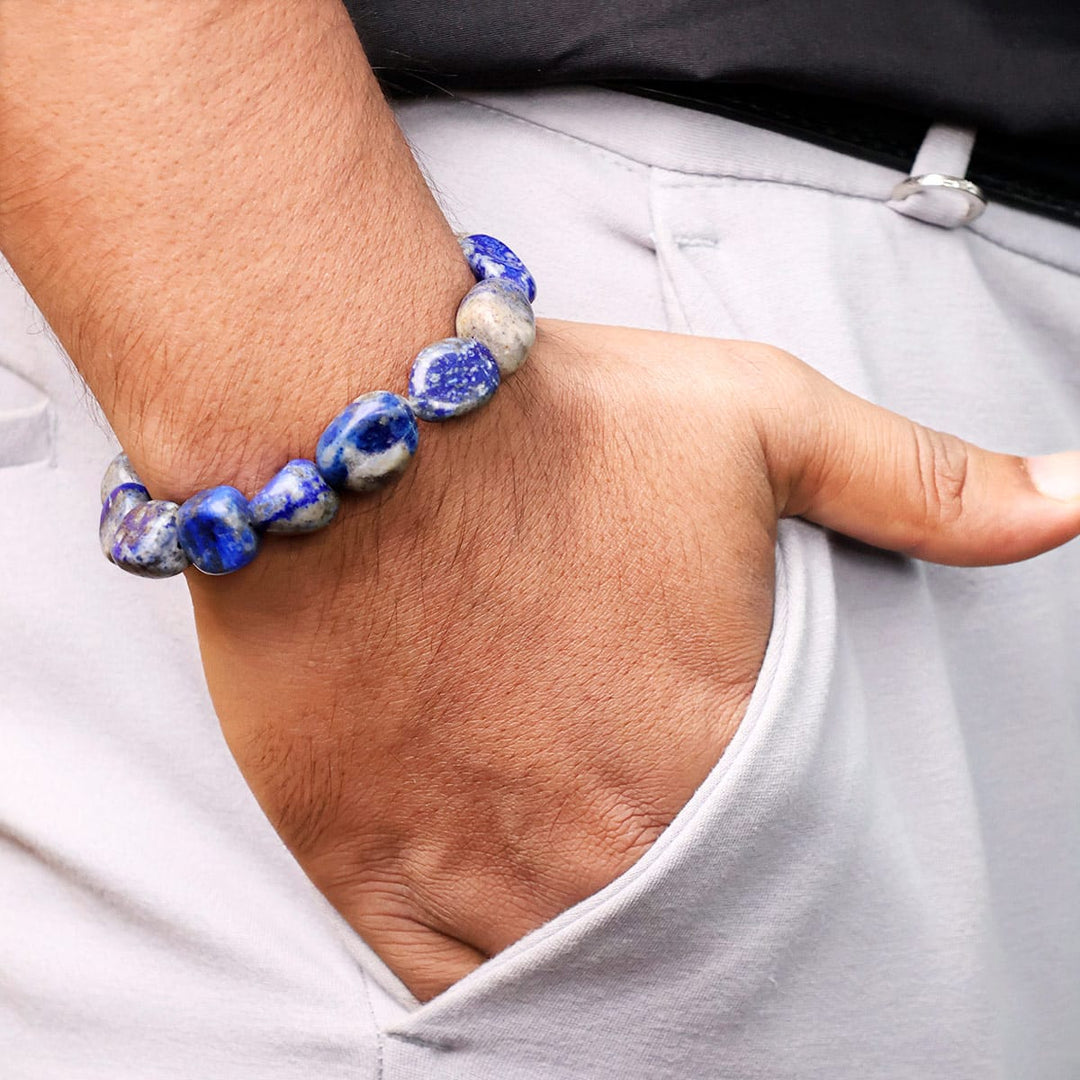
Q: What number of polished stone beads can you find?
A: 9